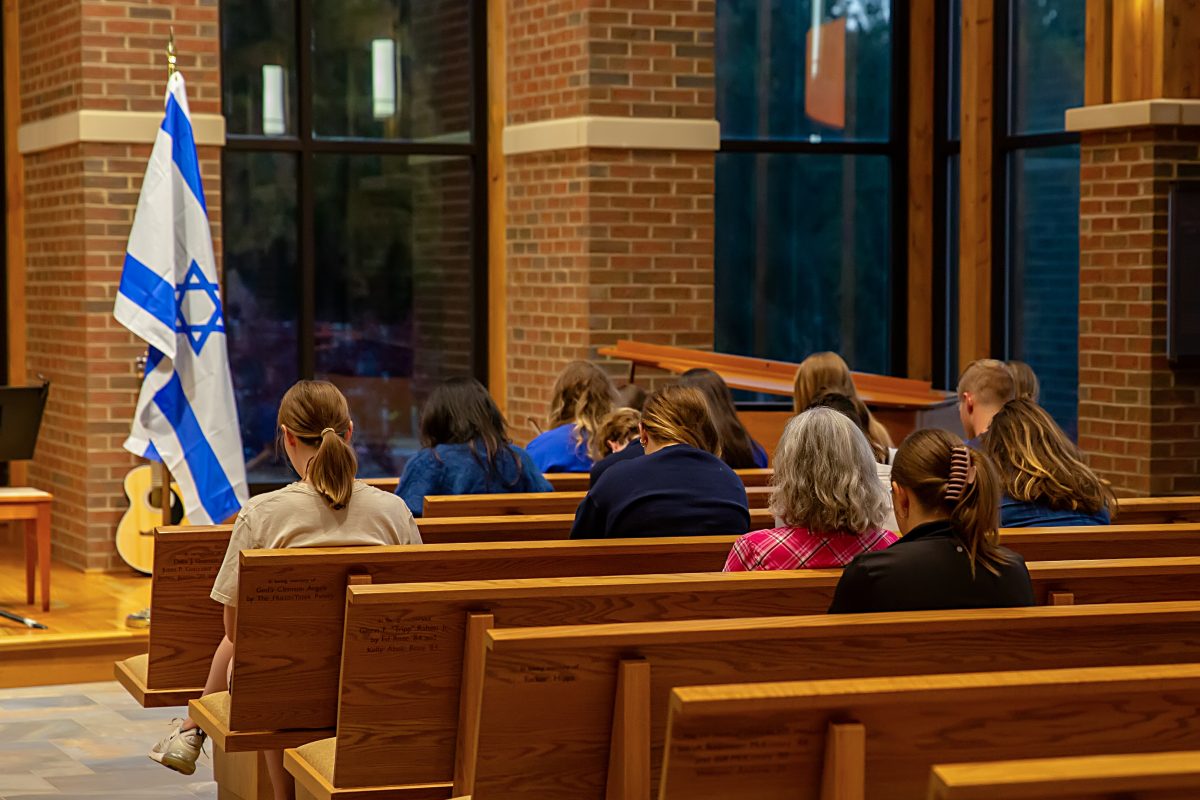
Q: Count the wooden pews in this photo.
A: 8